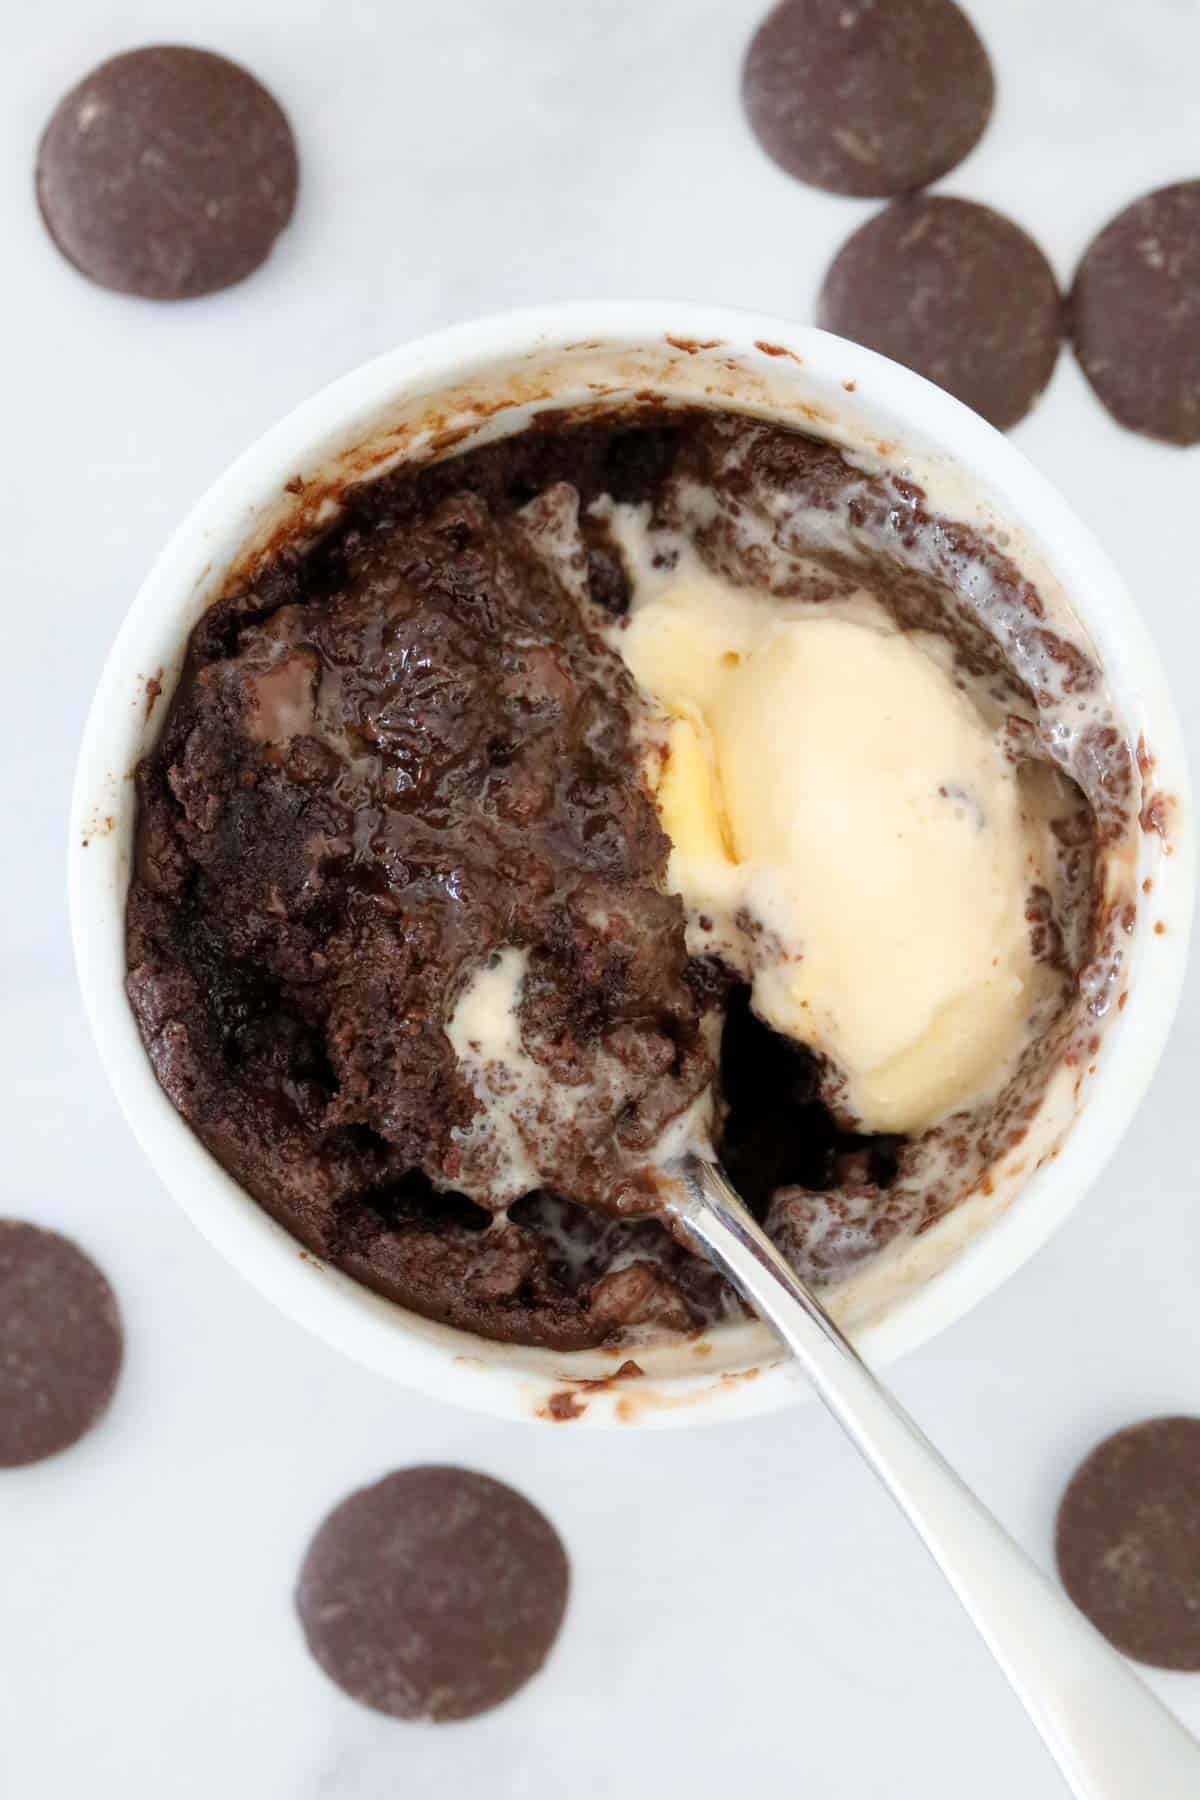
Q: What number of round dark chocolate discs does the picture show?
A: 7